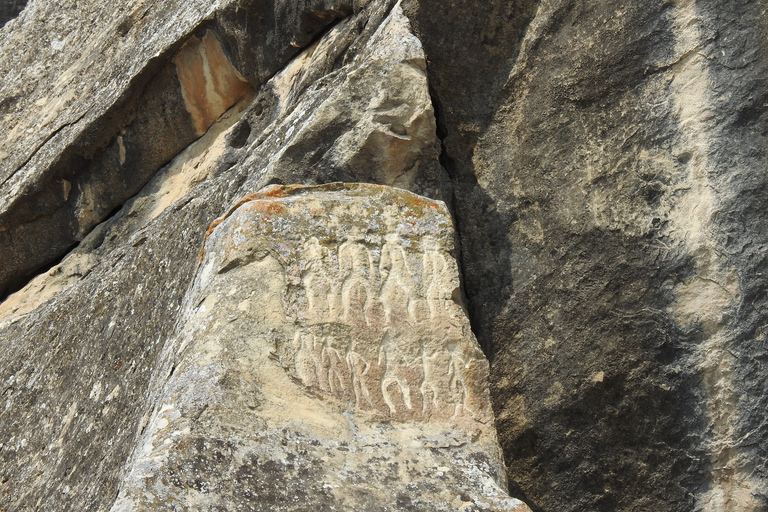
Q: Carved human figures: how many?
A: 10